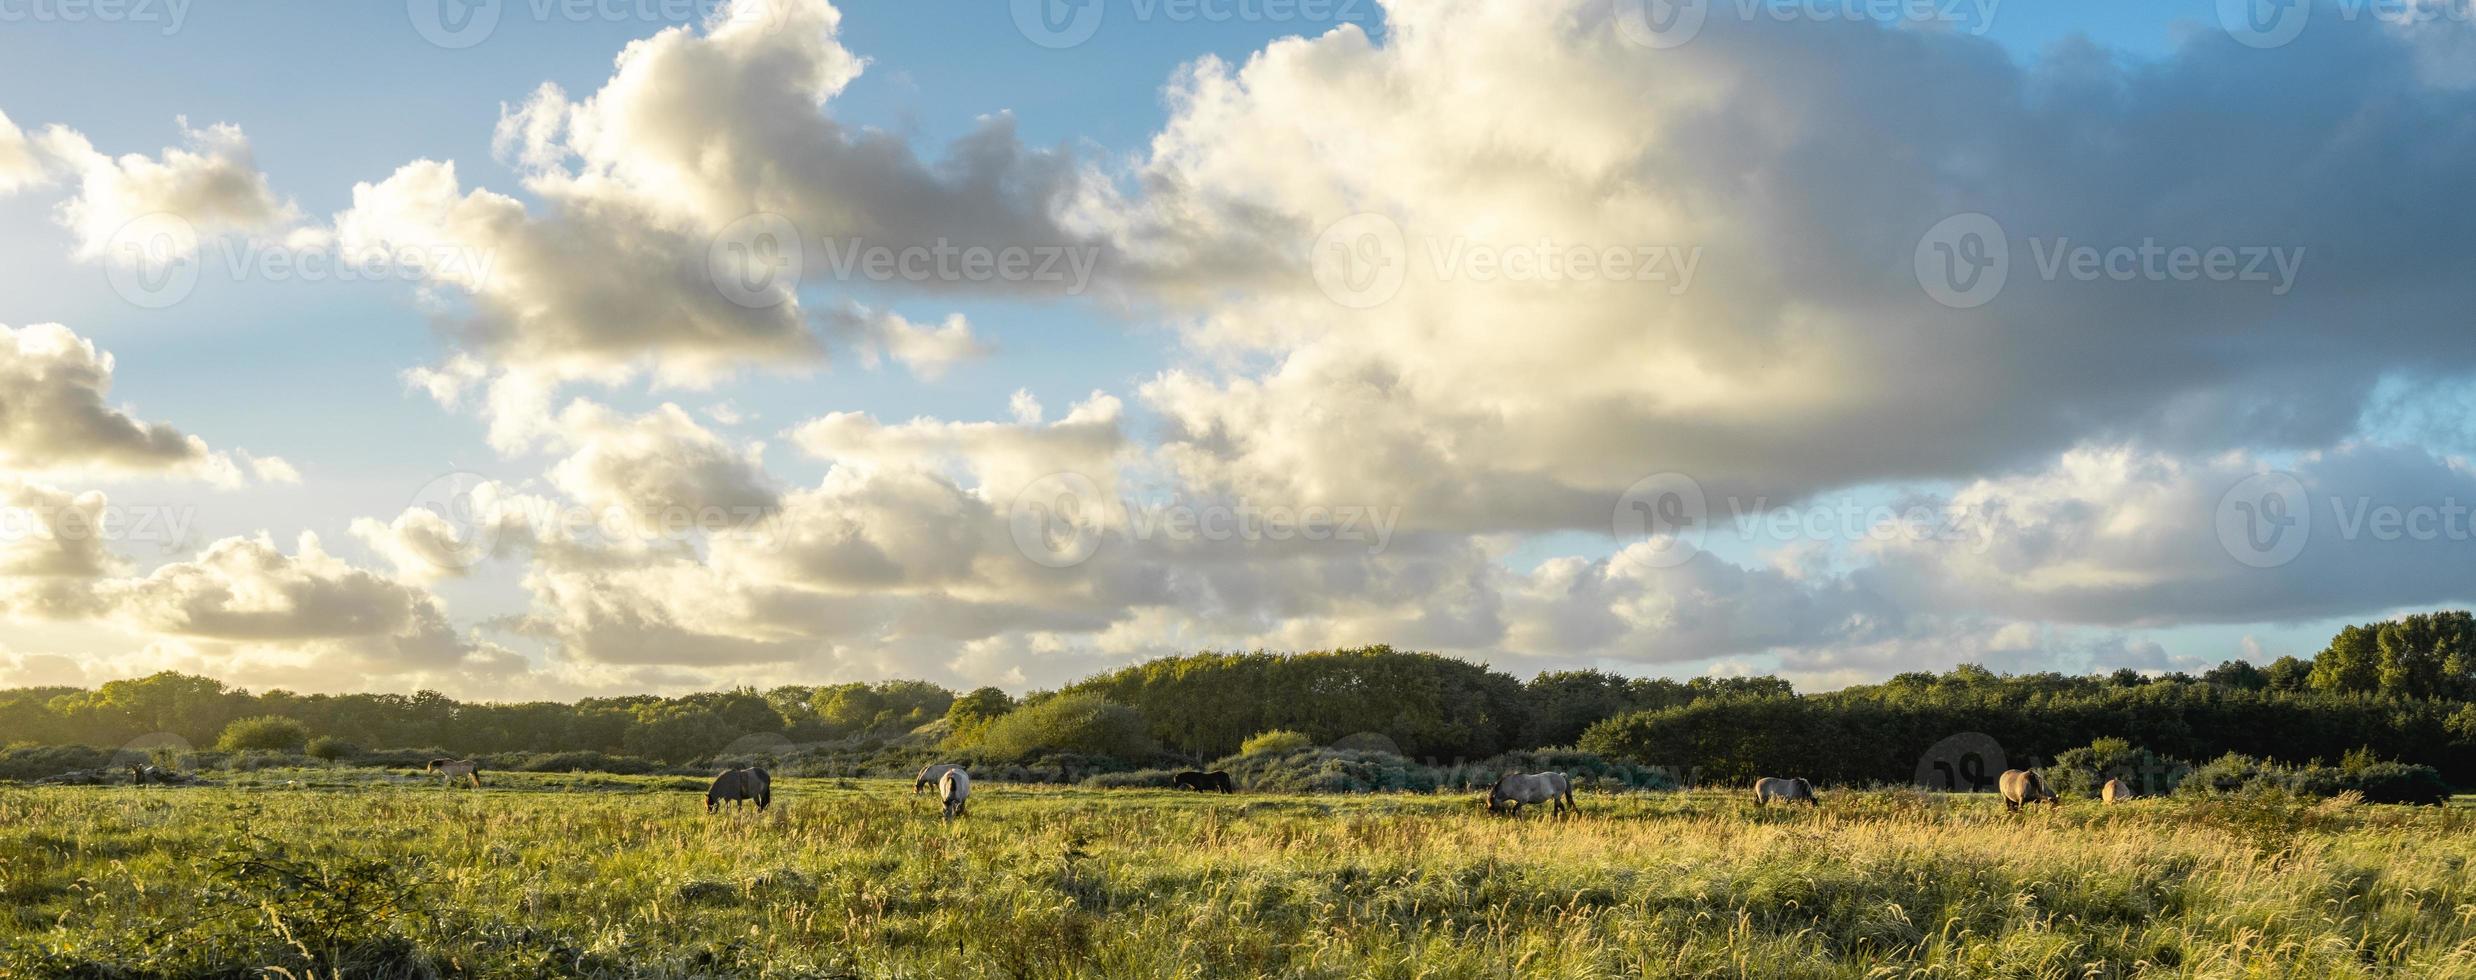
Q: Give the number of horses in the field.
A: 9